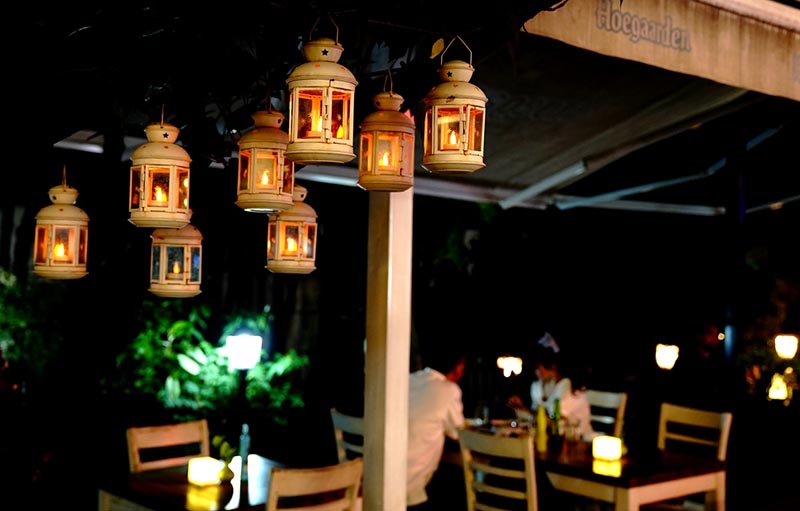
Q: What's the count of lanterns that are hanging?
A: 8